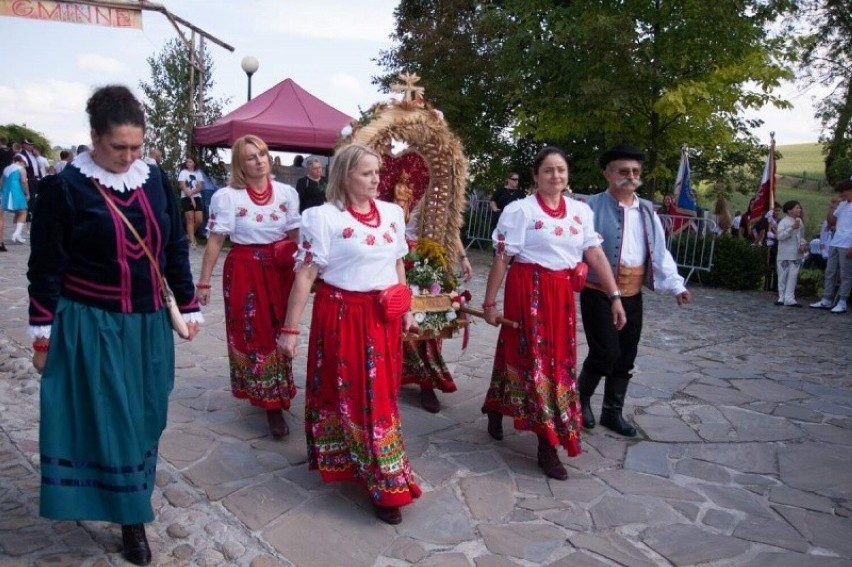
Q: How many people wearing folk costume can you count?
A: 6